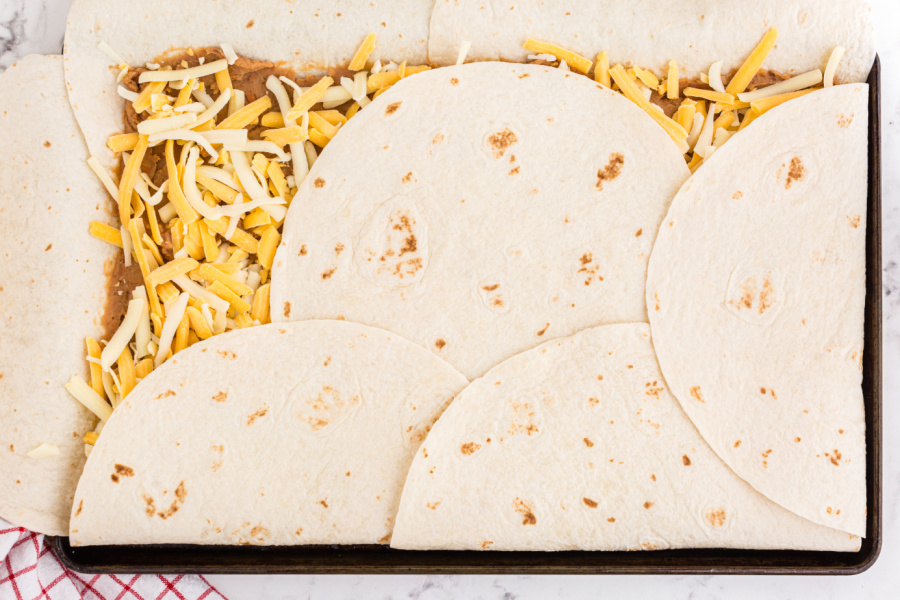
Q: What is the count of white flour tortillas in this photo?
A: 7